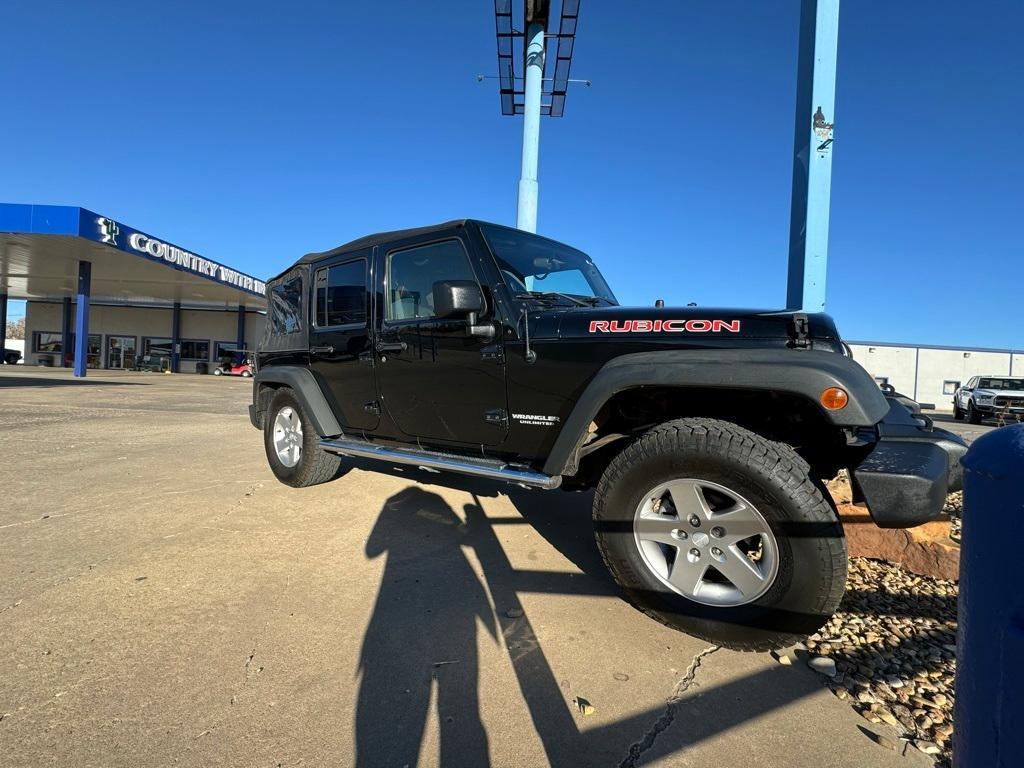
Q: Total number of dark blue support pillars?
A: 5